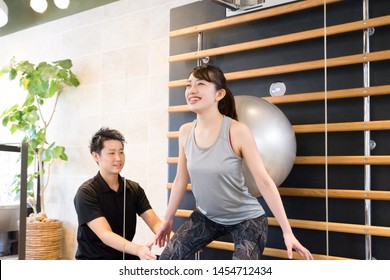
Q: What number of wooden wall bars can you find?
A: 9